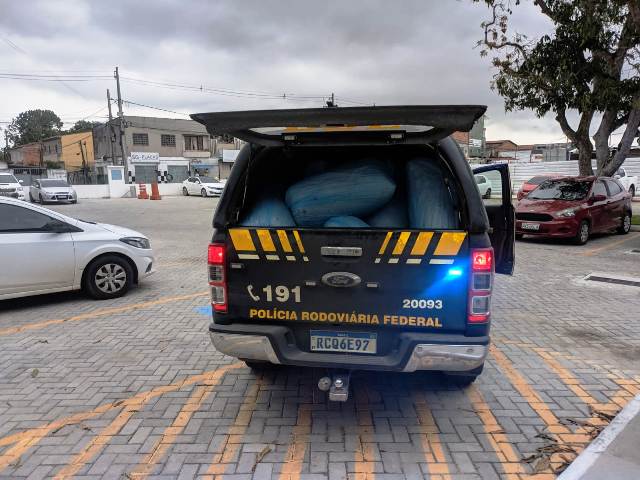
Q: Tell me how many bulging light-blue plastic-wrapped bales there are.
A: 5